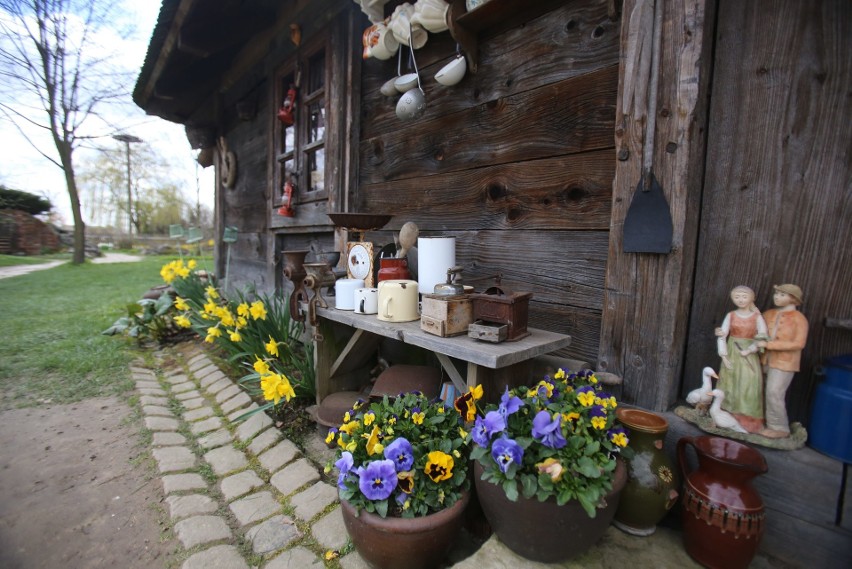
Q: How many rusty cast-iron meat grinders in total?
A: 2